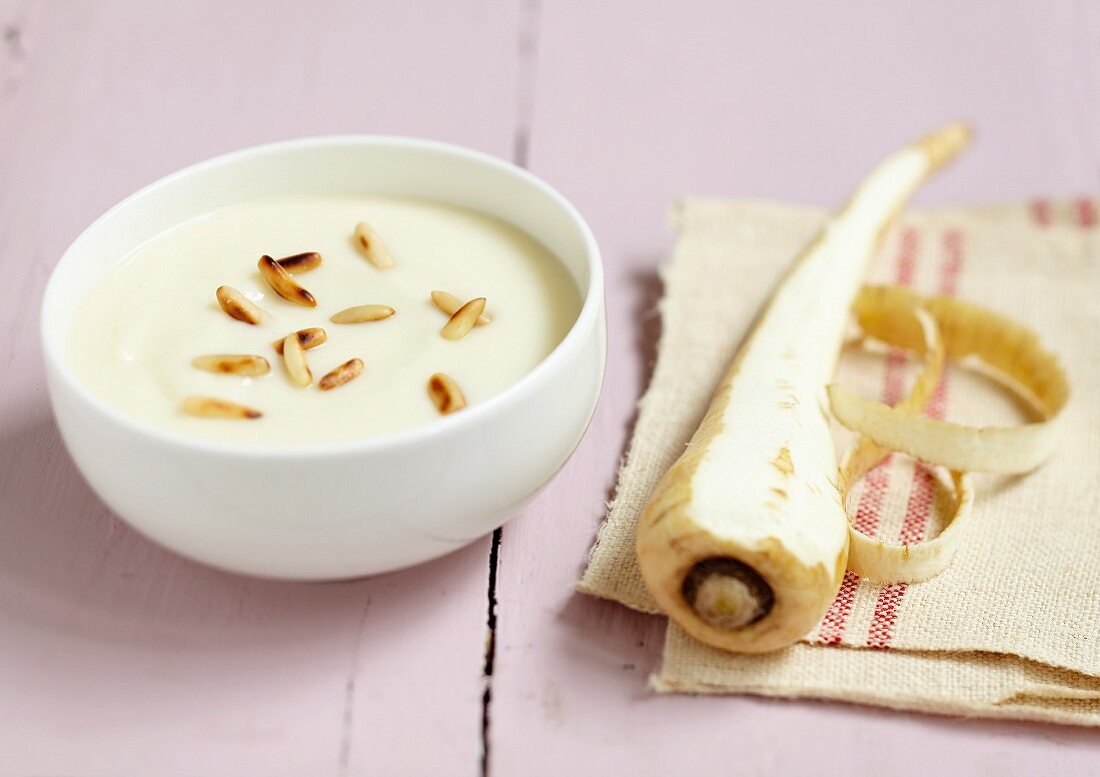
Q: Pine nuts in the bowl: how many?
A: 13